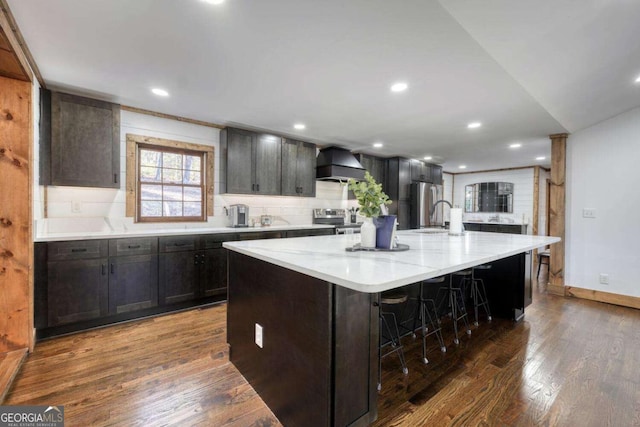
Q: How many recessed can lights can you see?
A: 11